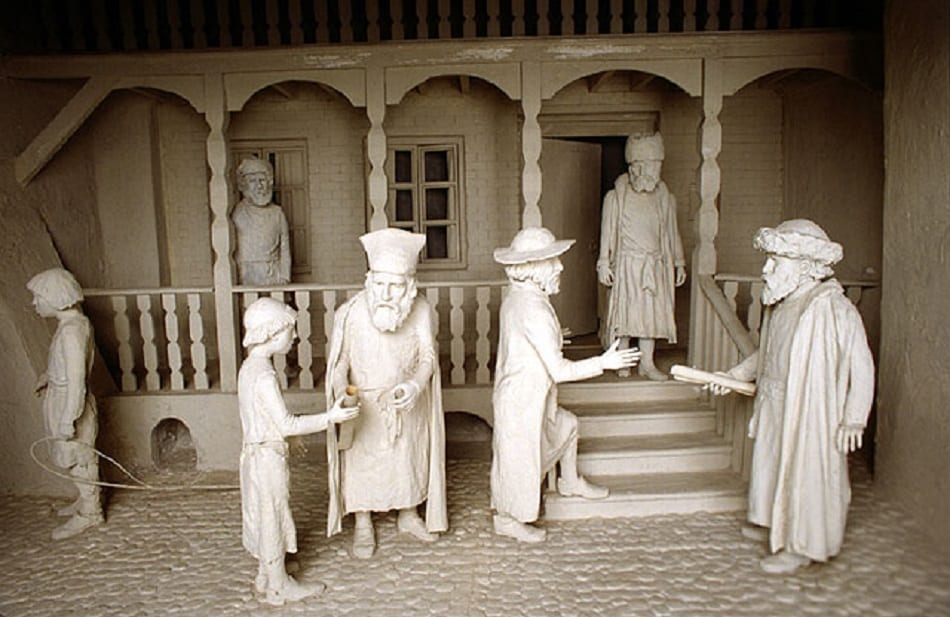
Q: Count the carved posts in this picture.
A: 4